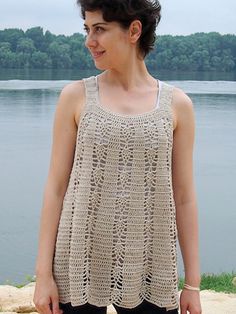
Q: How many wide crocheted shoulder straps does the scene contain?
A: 2